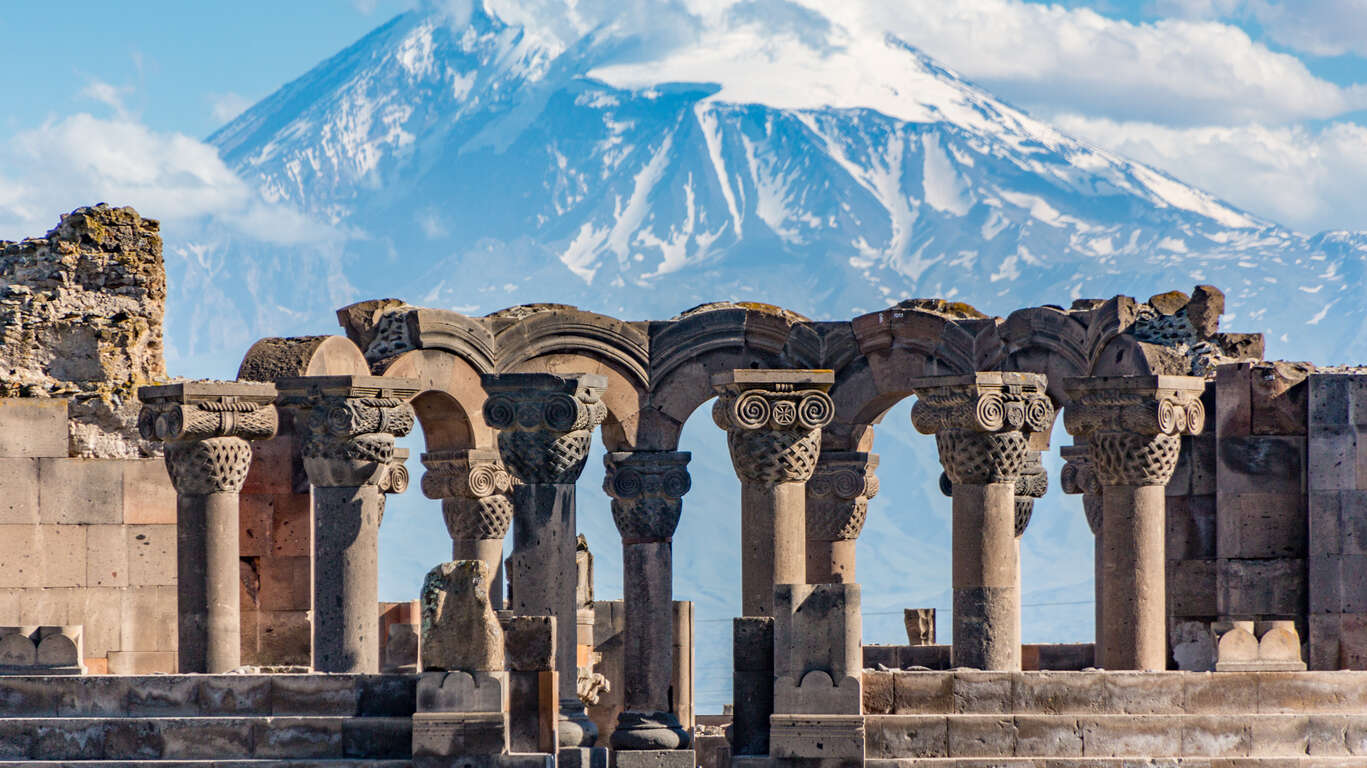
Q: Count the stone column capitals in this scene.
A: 12